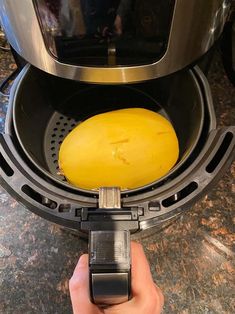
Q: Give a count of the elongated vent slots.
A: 4